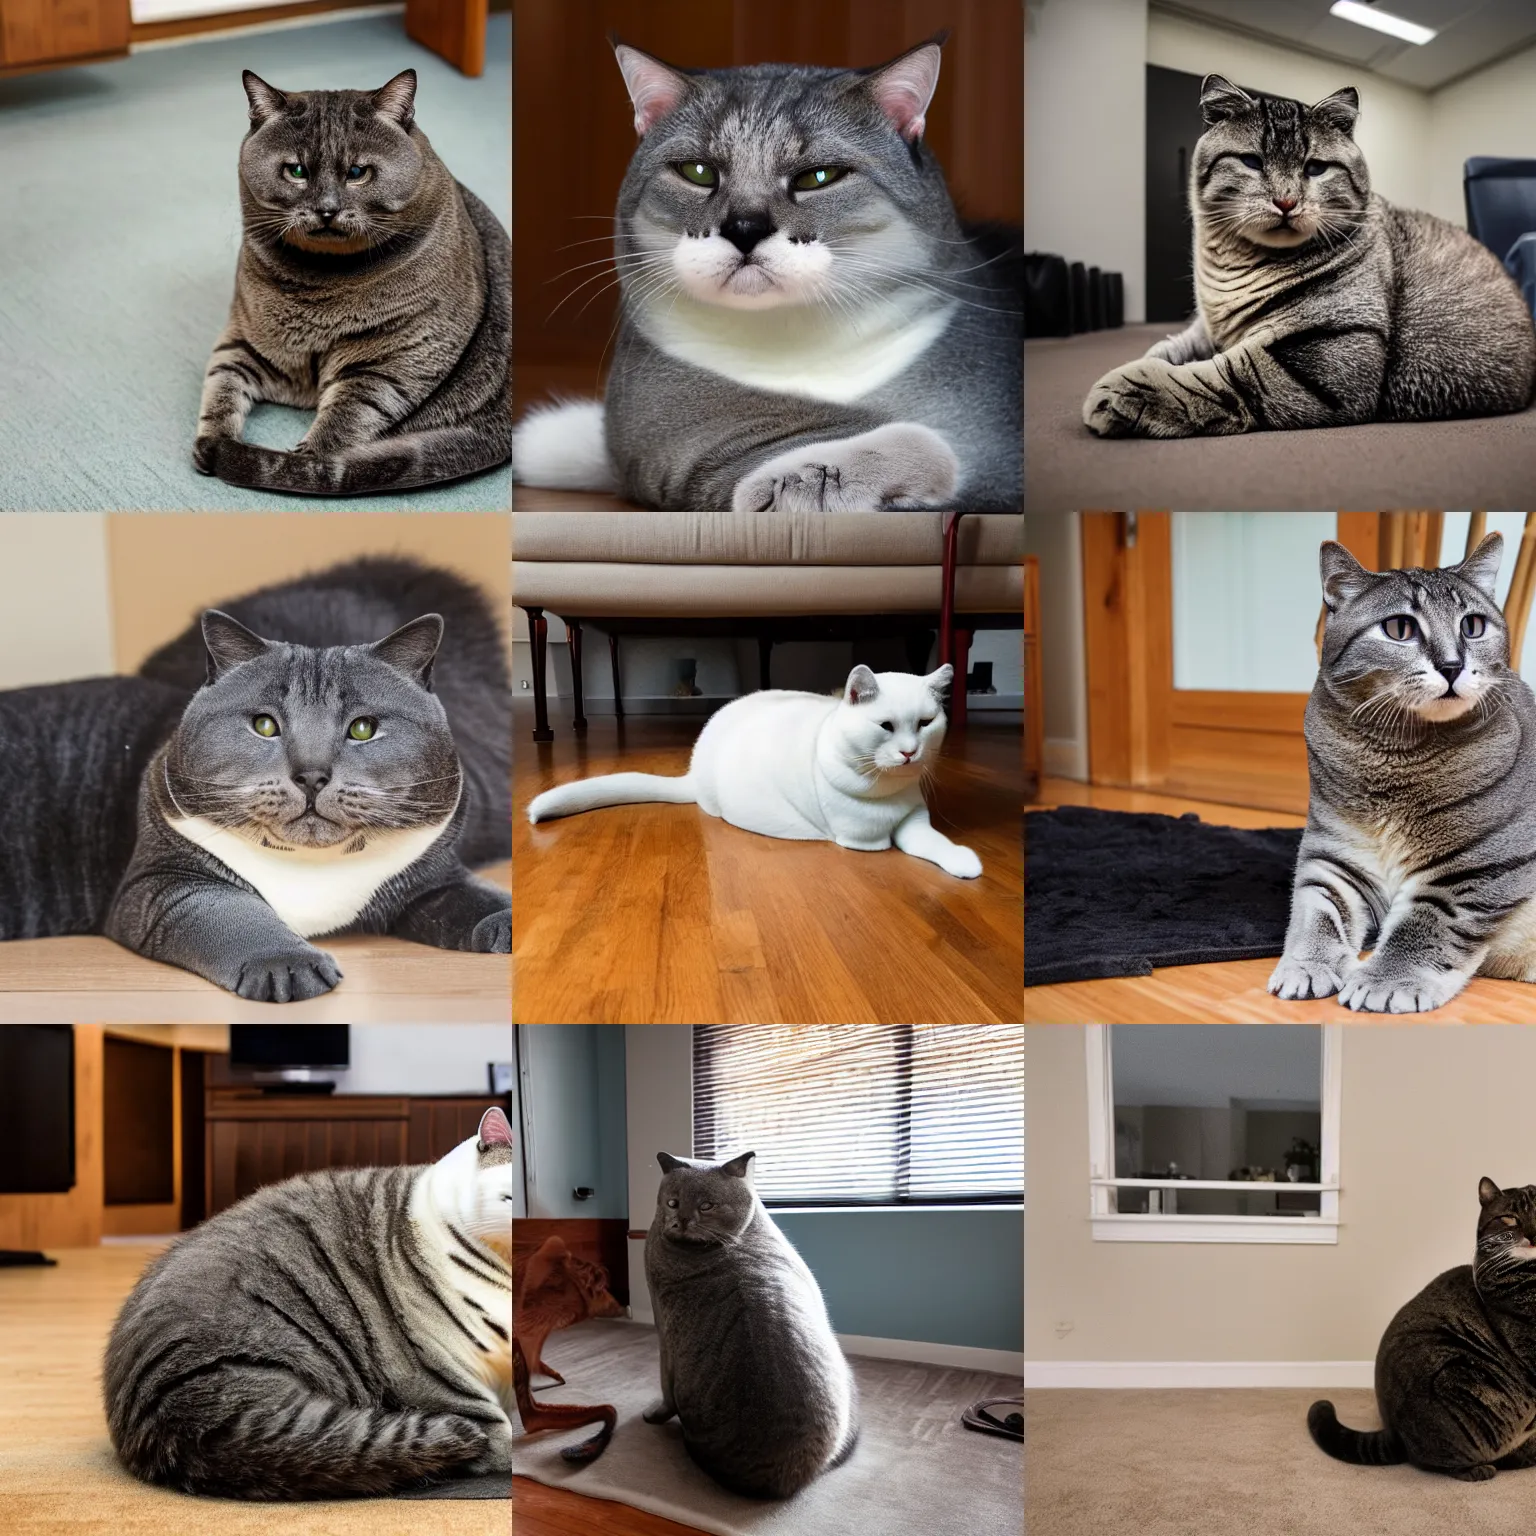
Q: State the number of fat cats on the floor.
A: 9